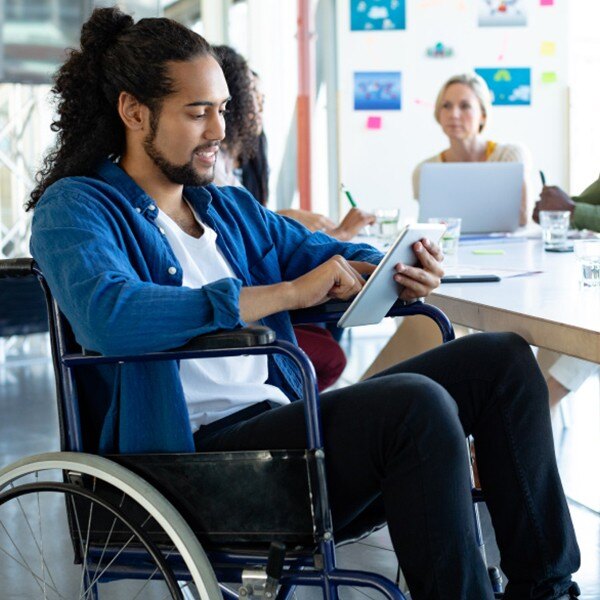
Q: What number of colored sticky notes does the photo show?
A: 4